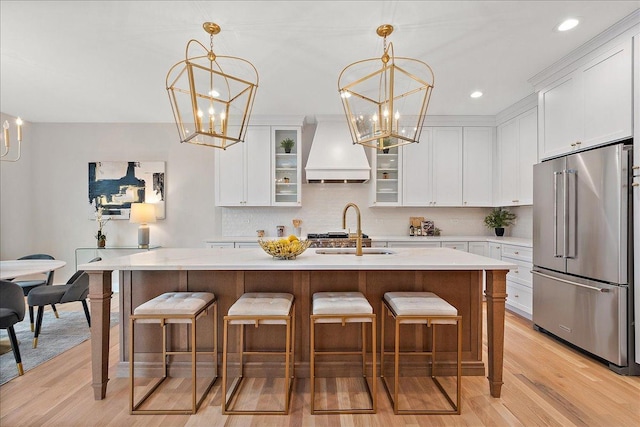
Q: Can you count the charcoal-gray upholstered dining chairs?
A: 3